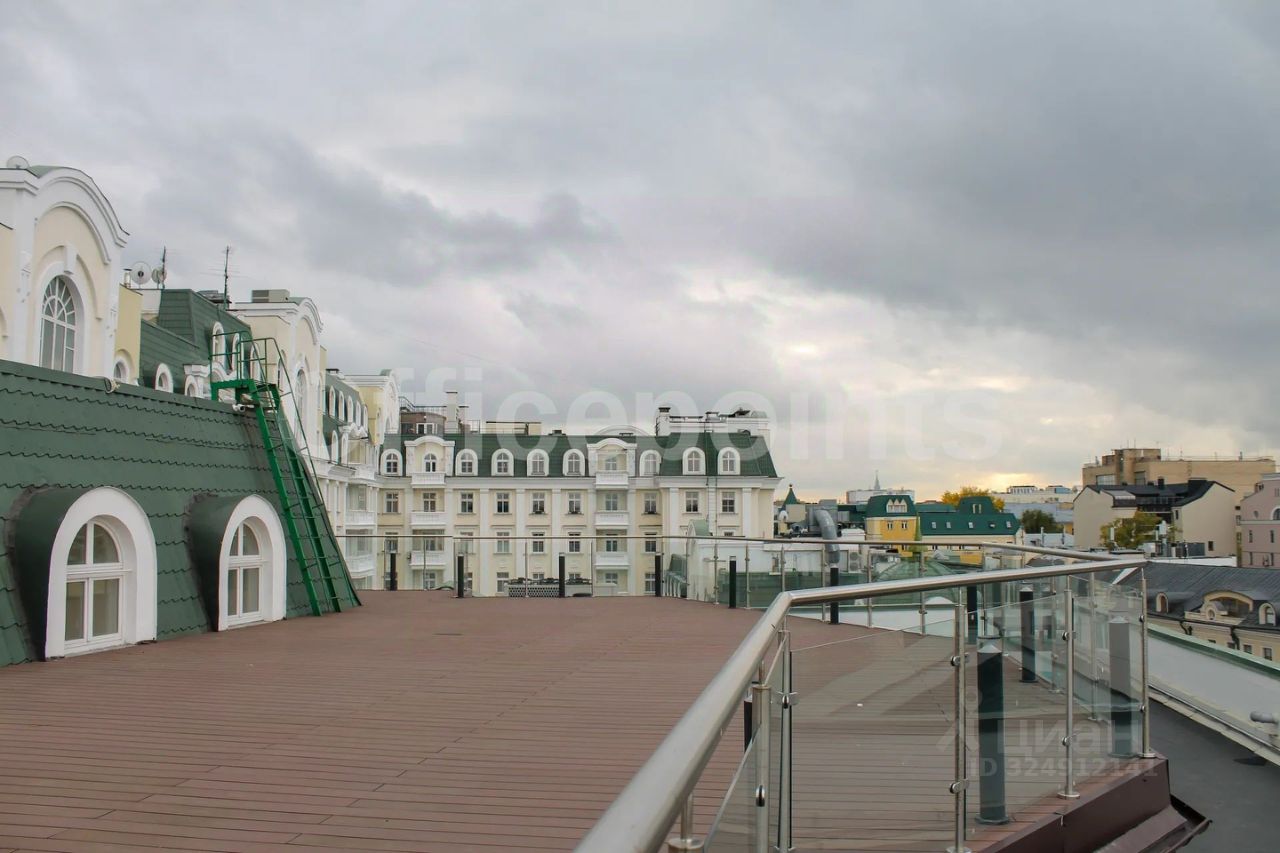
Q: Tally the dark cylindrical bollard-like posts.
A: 11